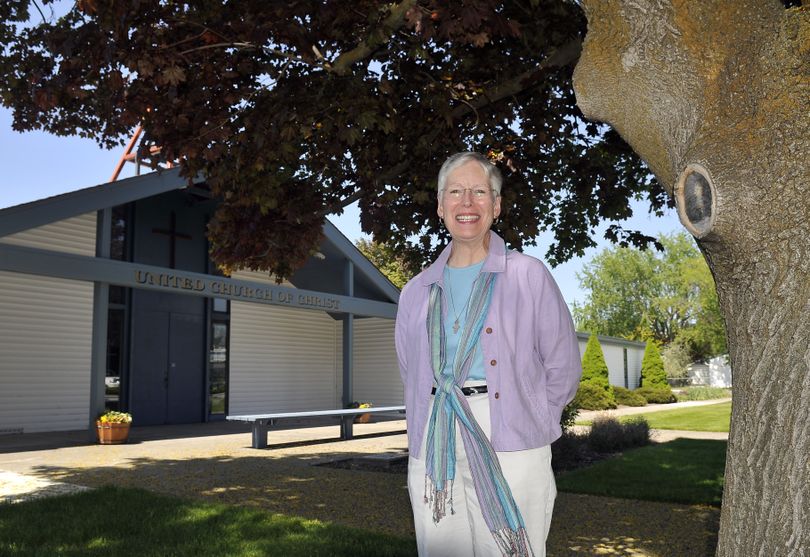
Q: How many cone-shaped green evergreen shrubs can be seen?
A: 2